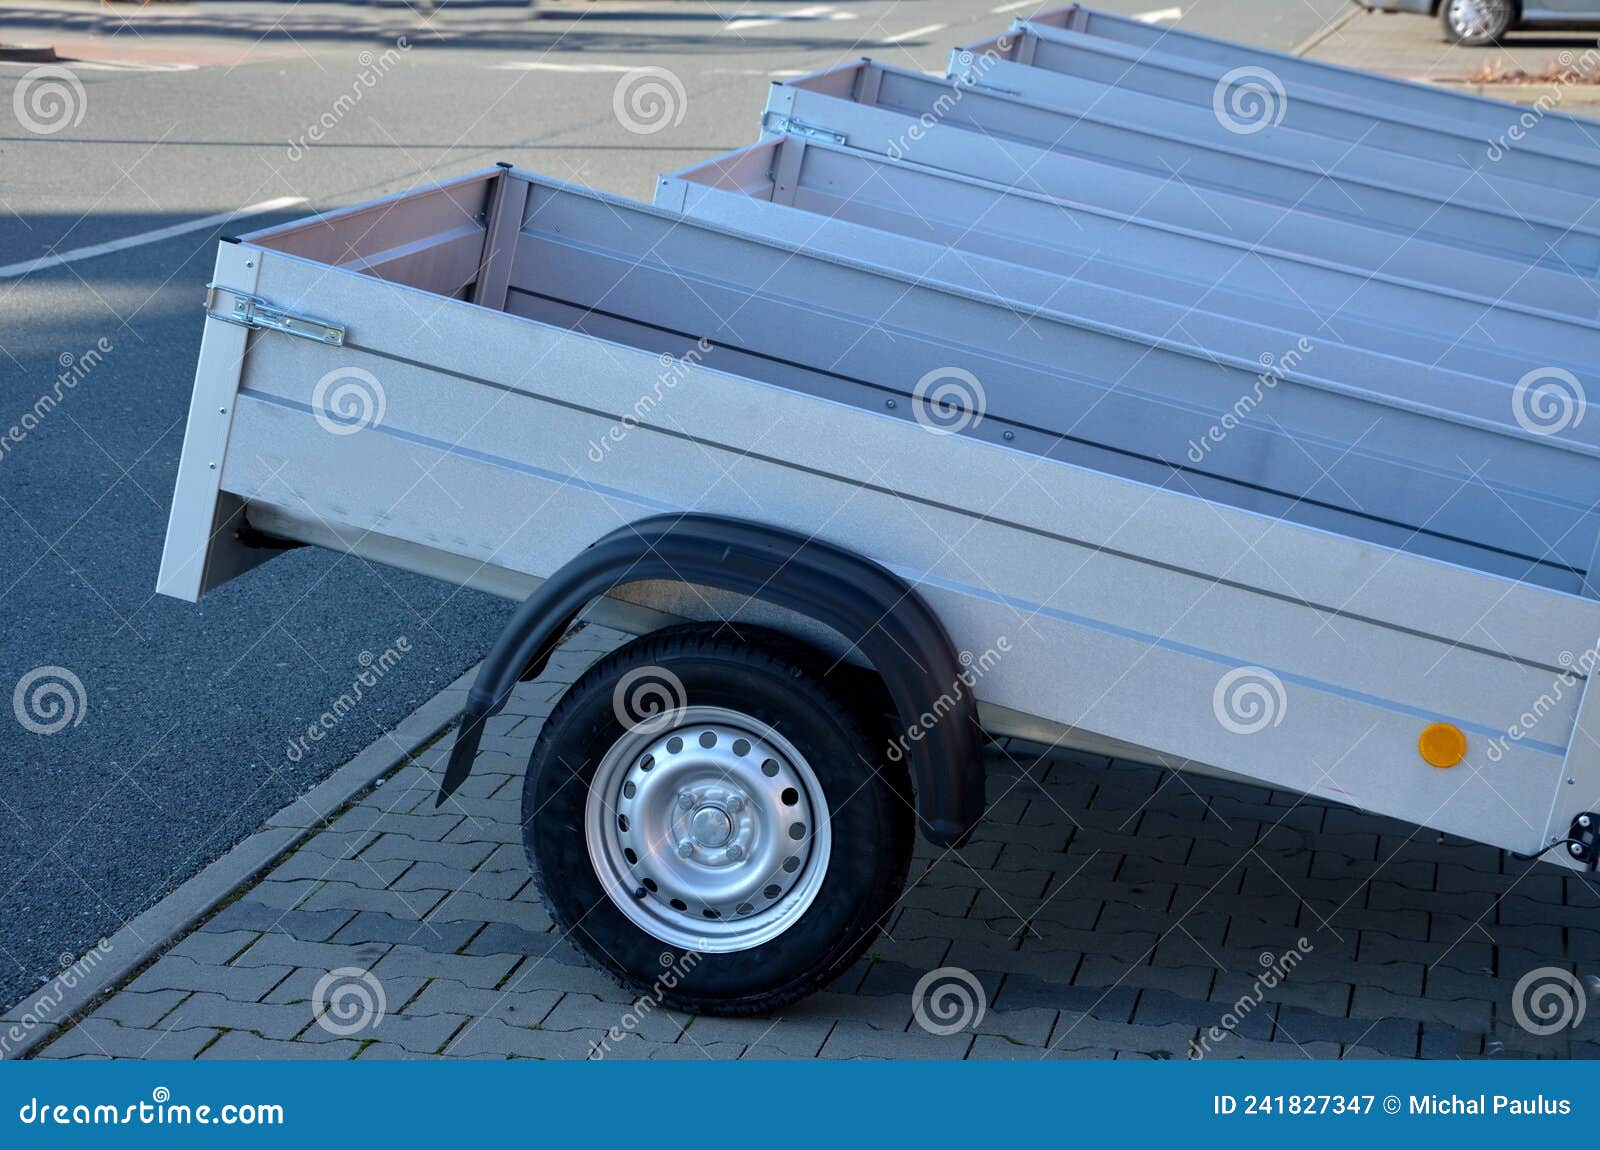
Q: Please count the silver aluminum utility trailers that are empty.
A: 5